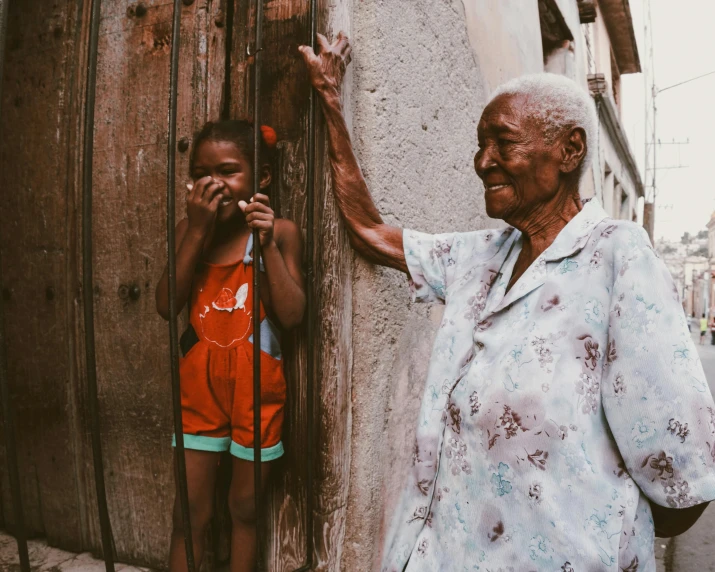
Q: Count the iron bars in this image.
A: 5